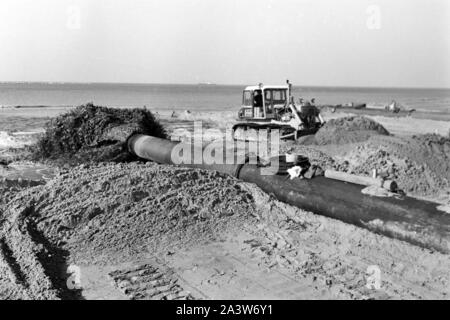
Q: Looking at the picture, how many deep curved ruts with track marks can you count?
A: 2